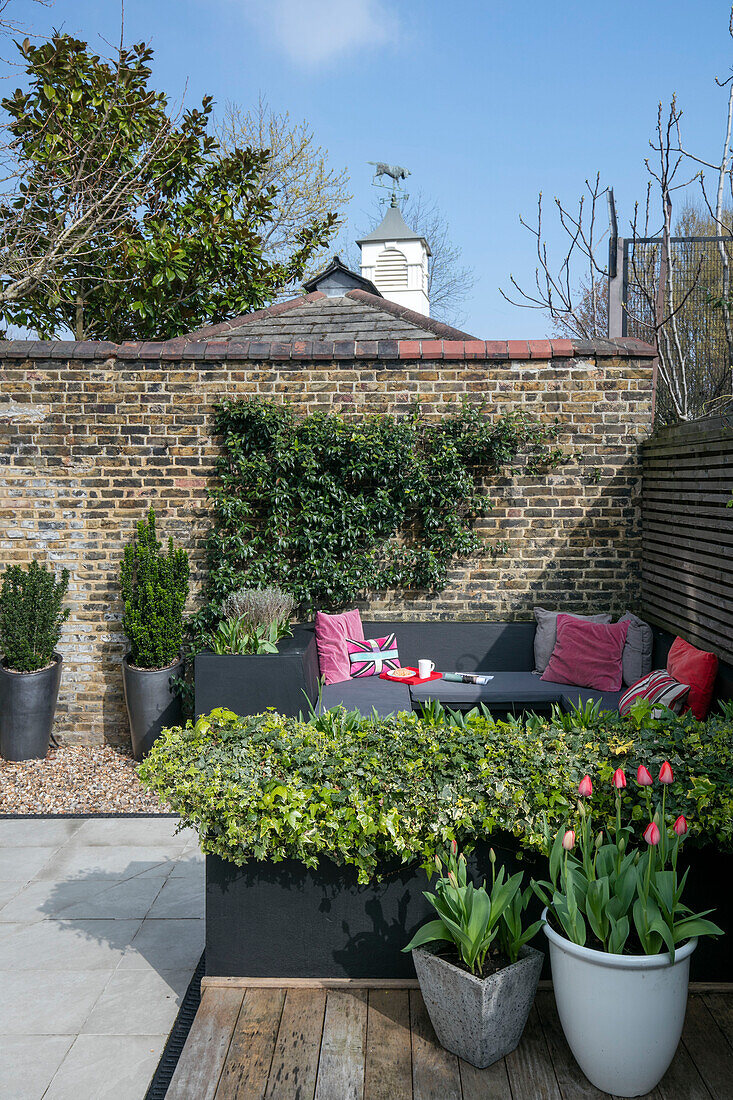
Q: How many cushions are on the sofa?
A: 7